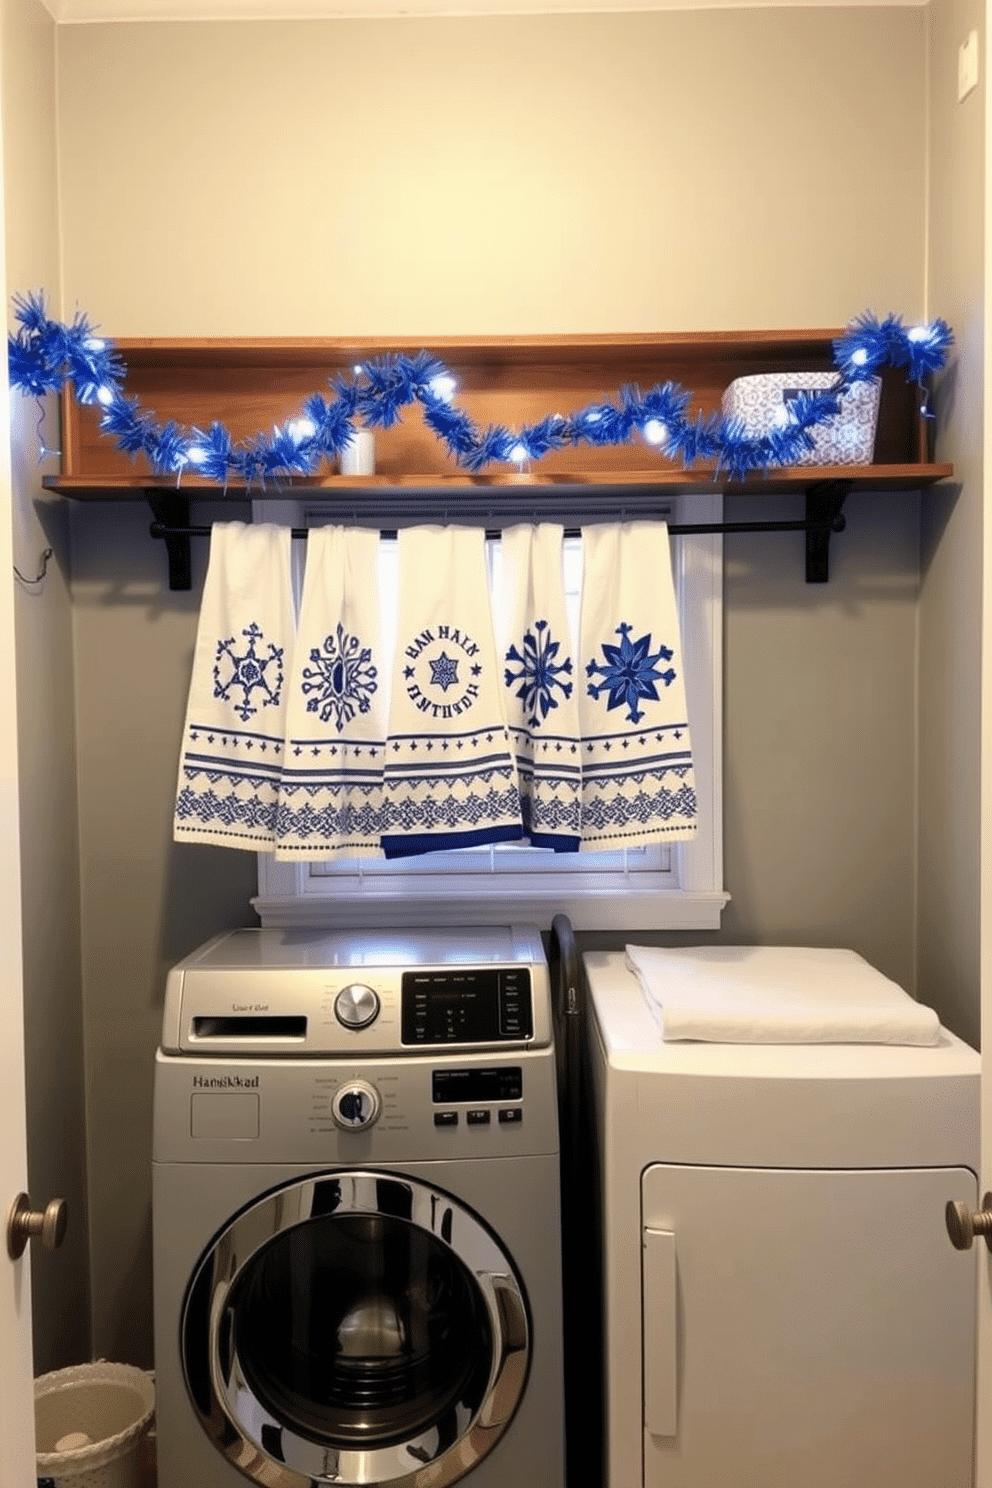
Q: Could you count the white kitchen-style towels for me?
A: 5